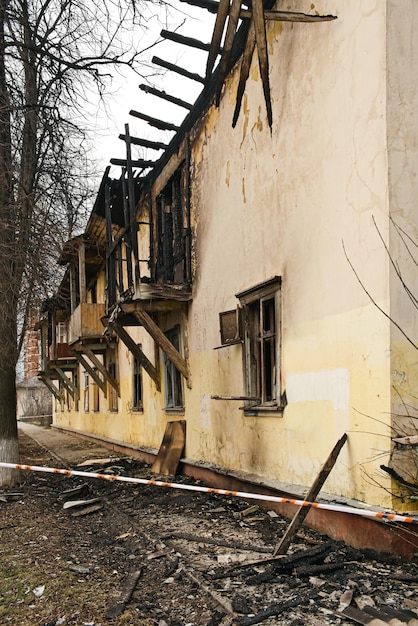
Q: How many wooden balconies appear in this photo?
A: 4